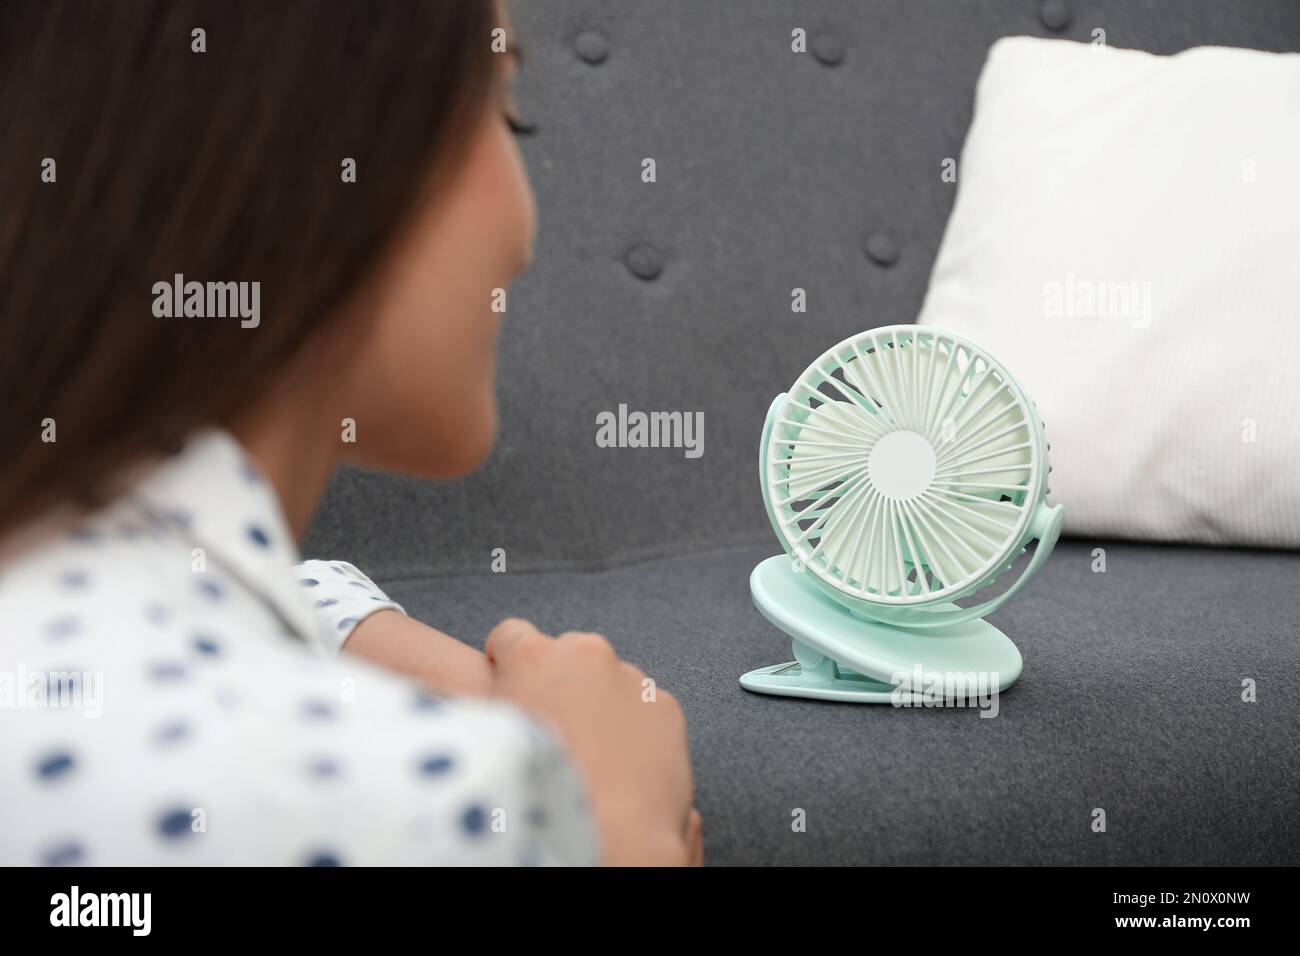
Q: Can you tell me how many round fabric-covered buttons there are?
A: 5